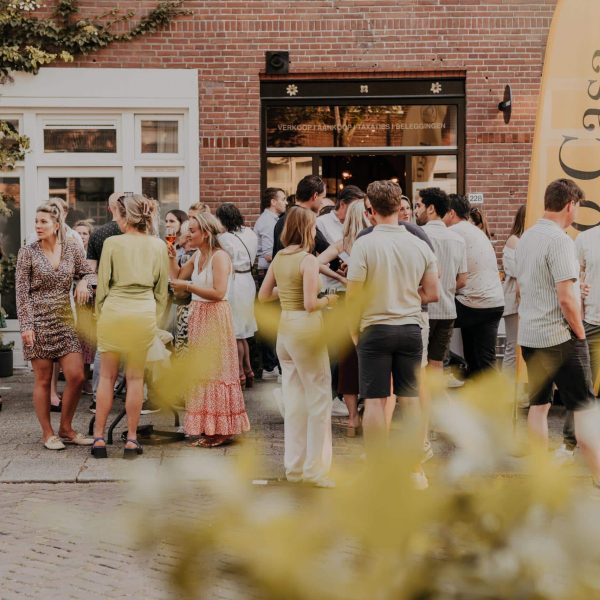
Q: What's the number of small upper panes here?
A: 3